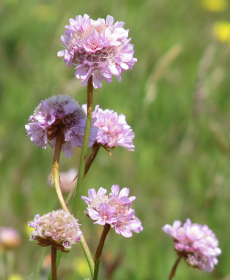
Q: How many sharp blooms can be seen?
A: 6